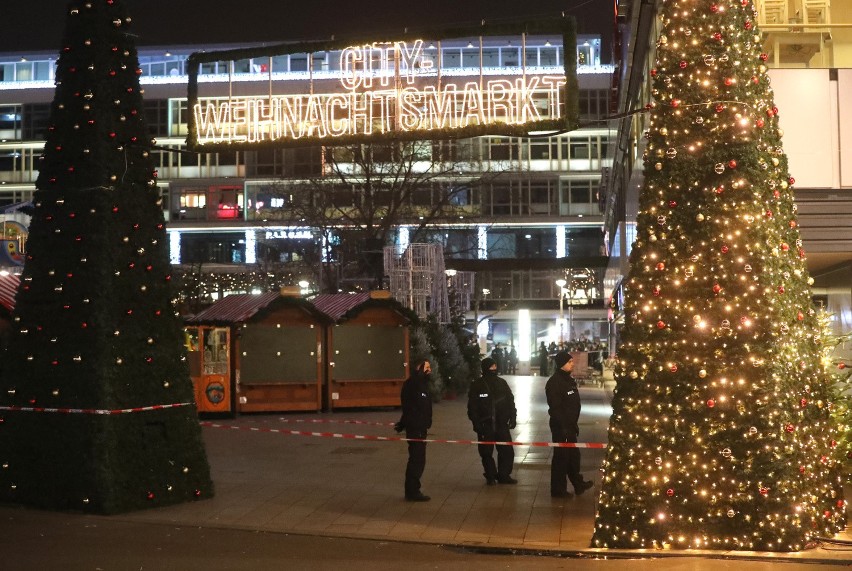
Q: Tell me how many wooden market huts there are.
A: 2